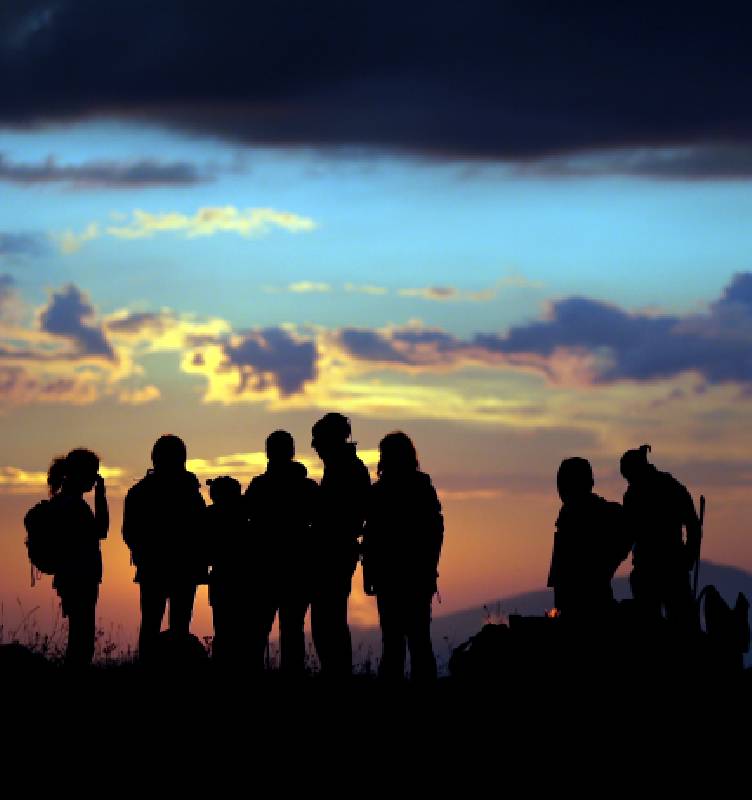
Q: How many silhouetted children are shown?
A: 1